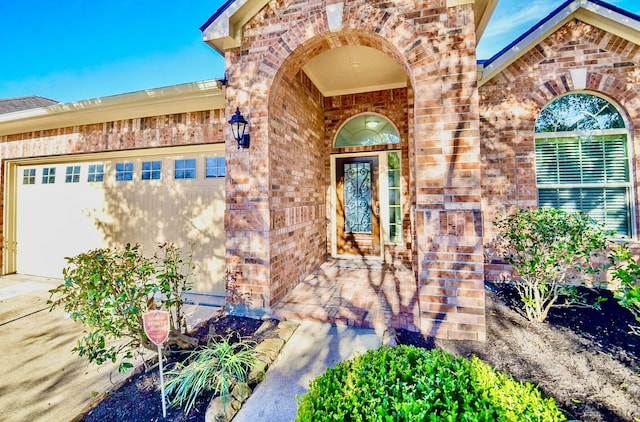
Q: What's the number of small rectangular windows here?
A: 8